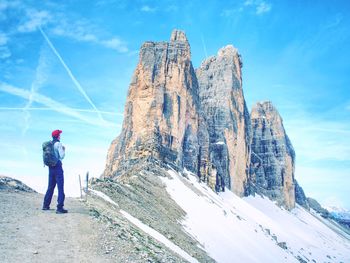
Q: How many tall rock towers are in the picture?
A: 3